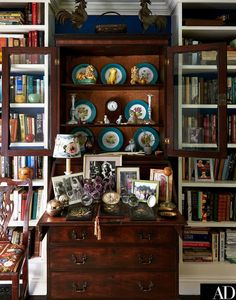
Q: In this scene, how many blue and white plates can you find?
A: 8